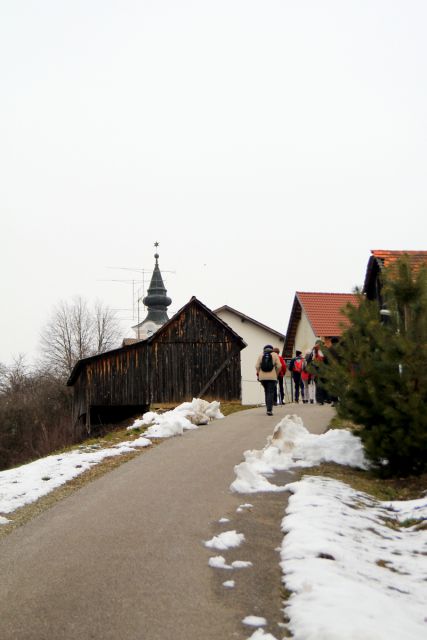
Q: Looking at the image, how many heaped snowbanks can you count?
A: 2